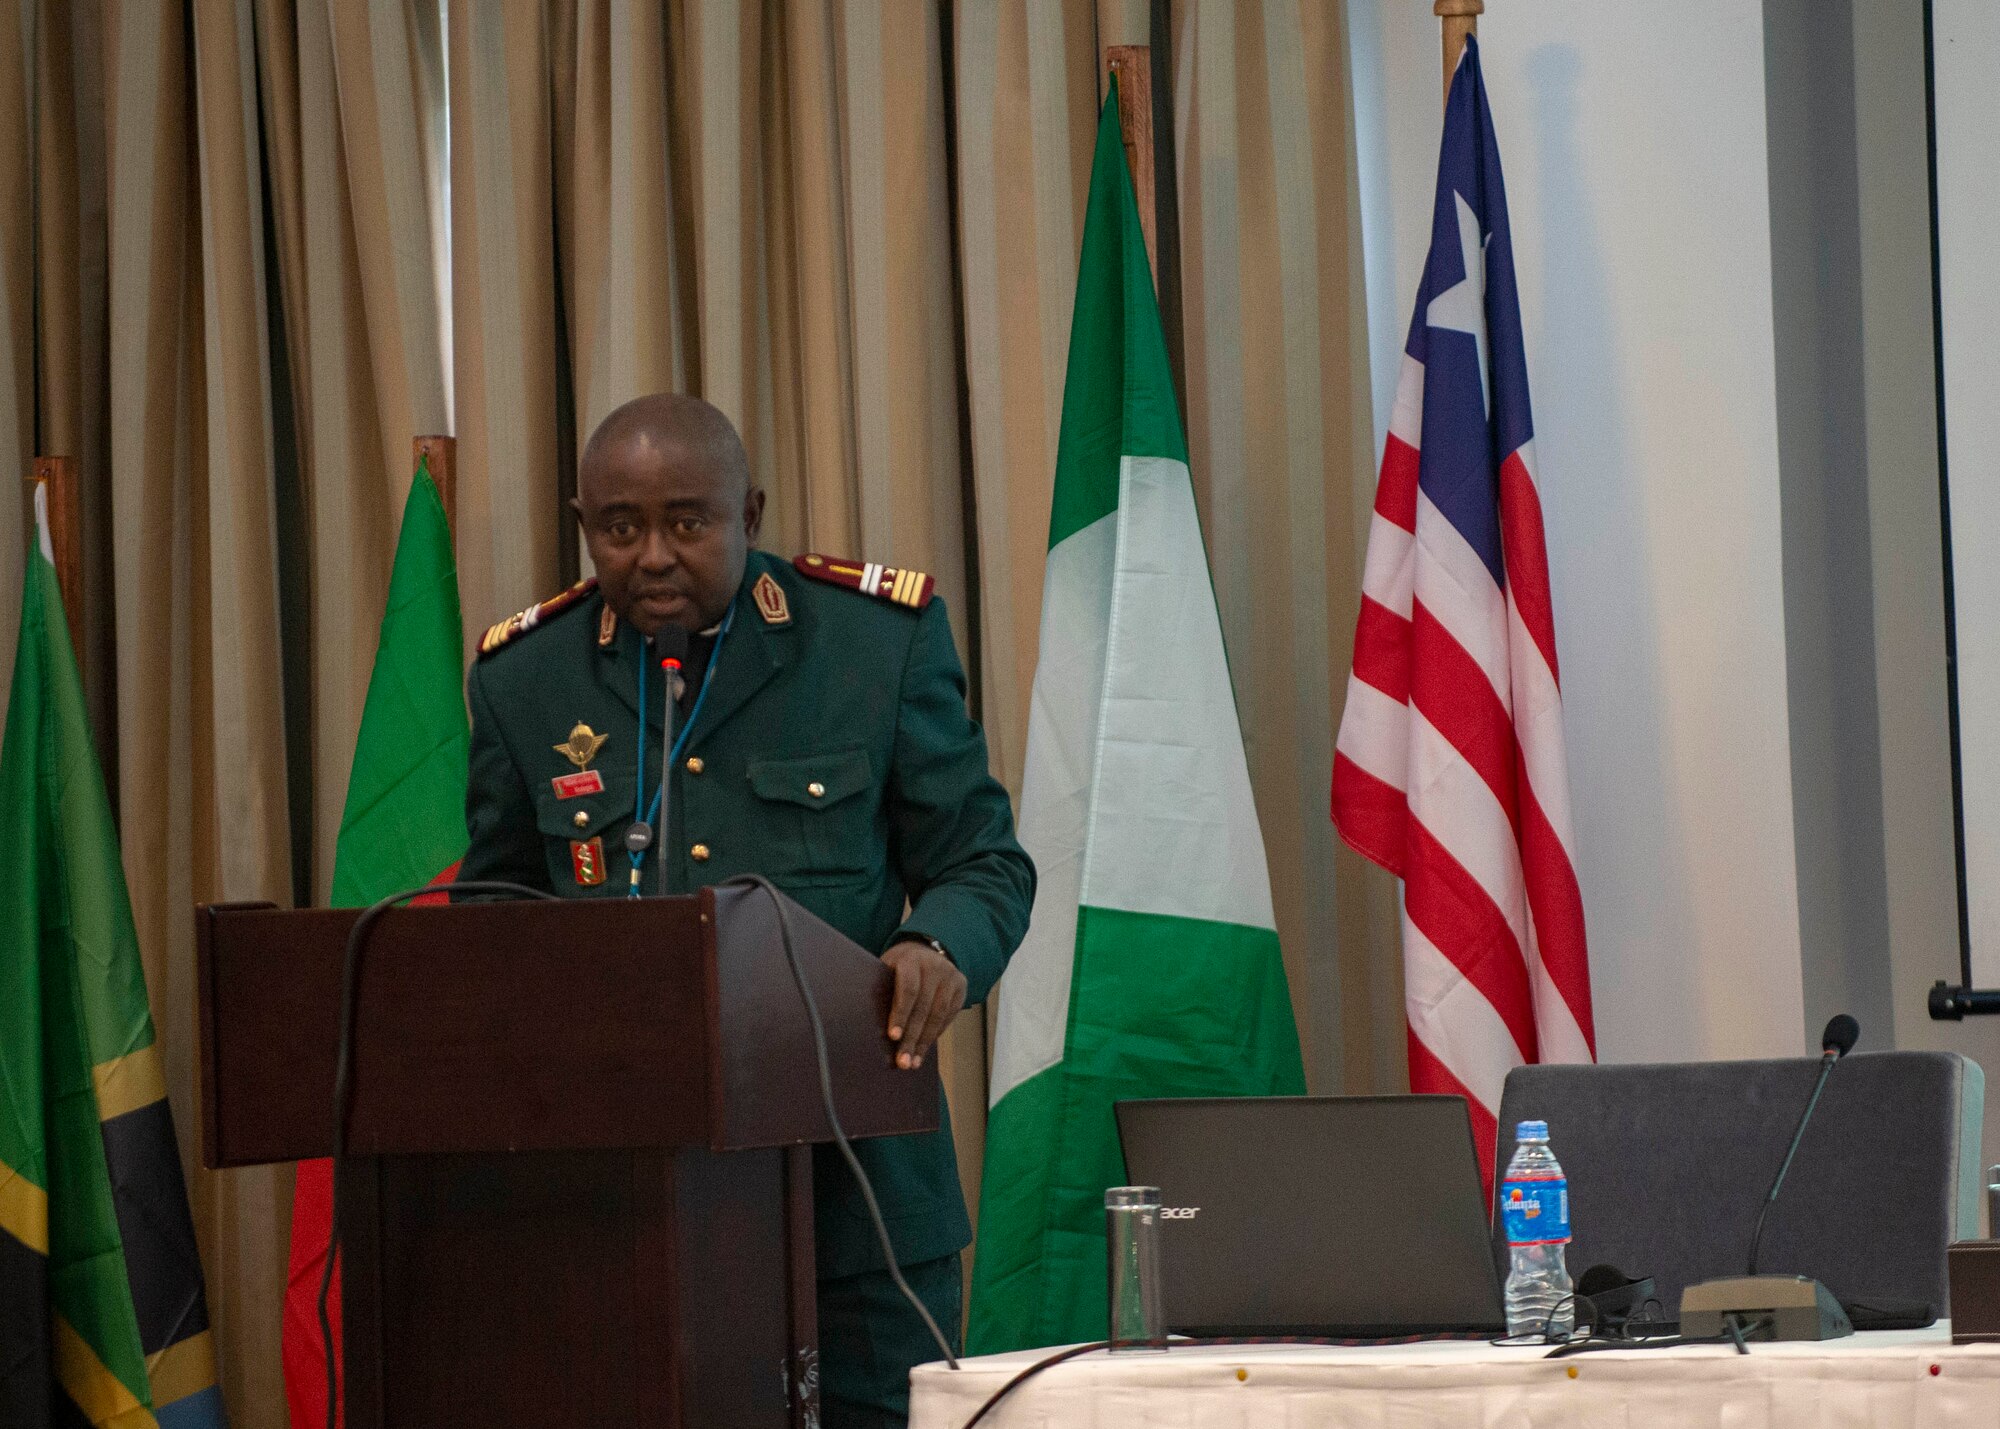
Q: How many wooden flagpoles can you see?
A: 4